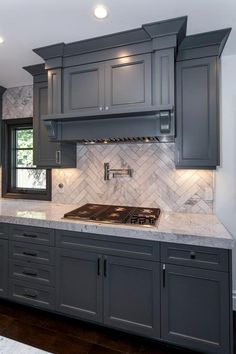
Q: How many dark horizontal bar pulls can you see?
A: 4